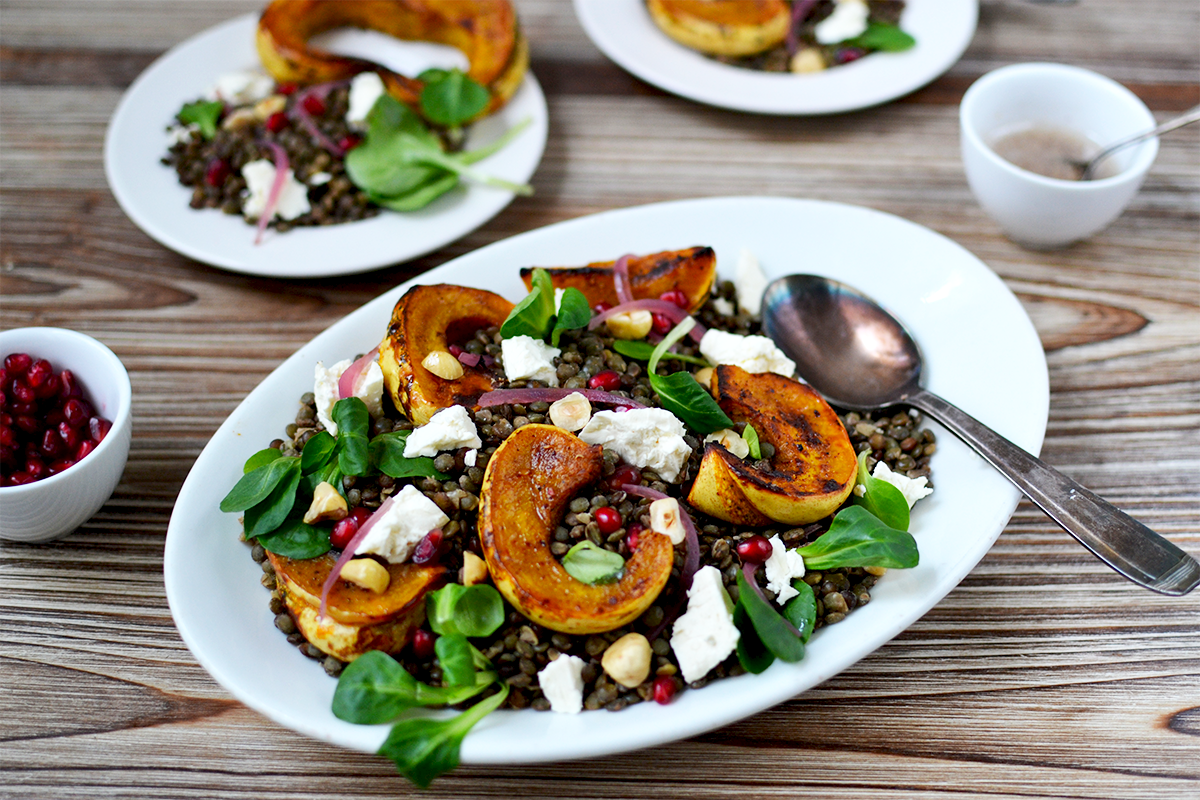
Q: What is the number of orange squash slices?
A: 7